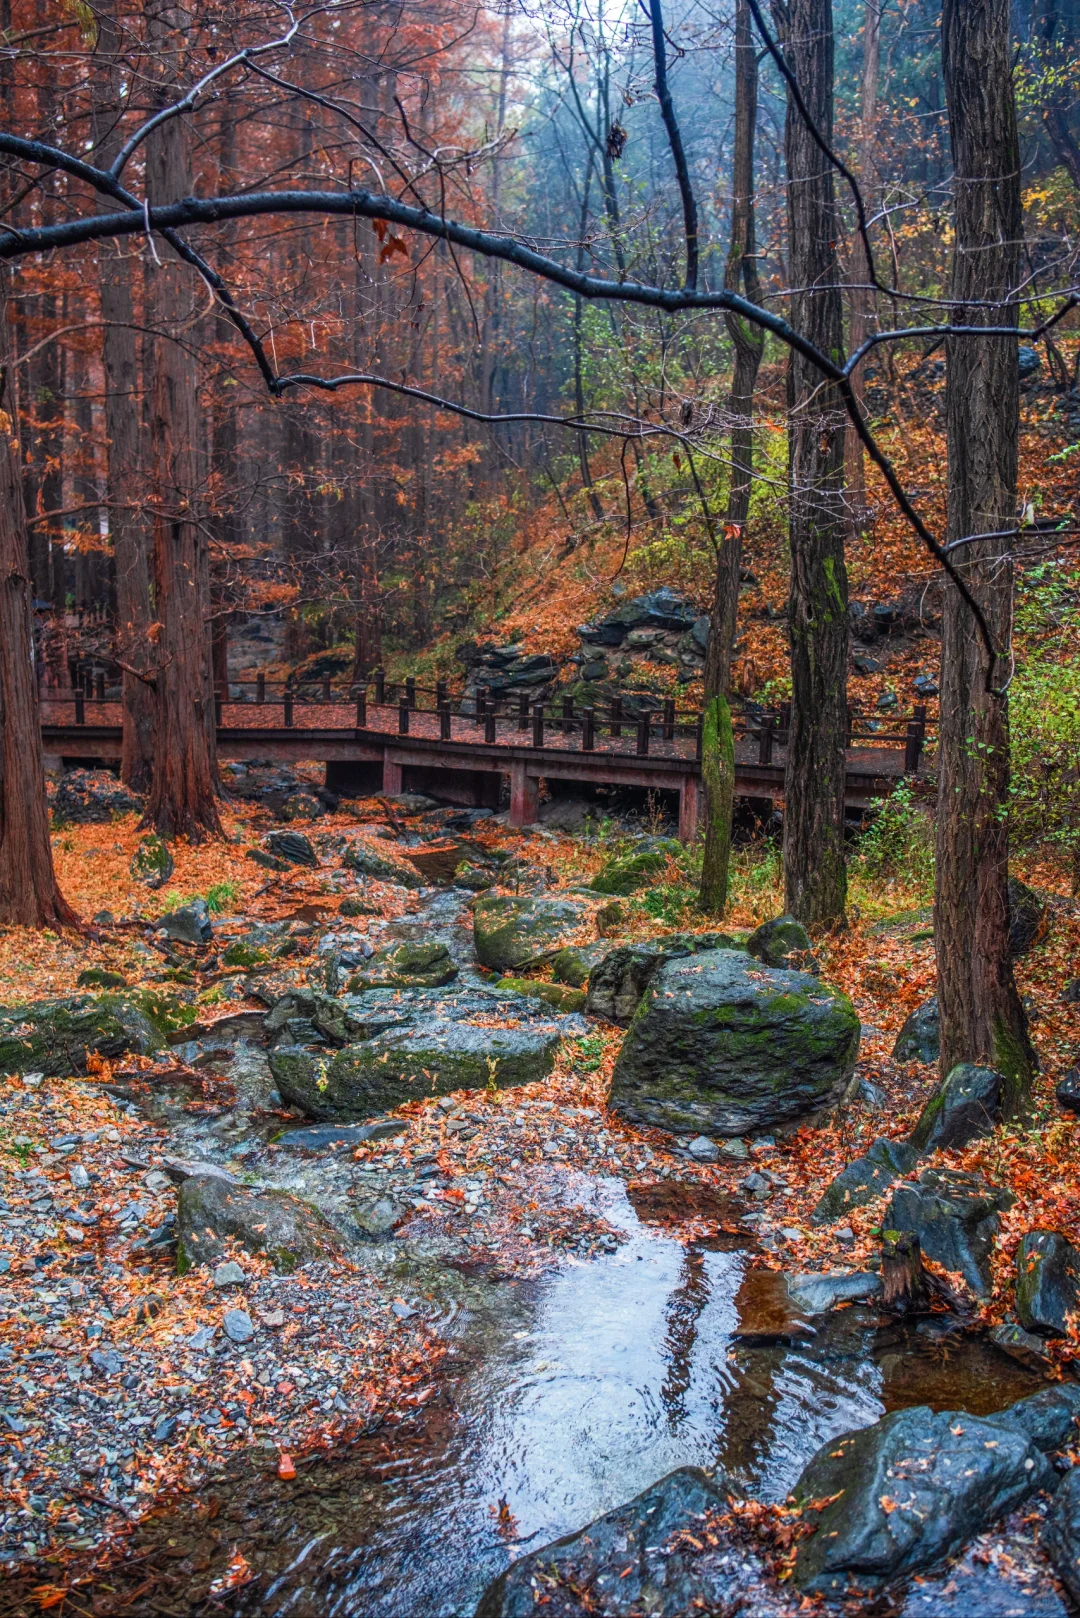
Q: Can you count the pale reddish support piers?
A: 3